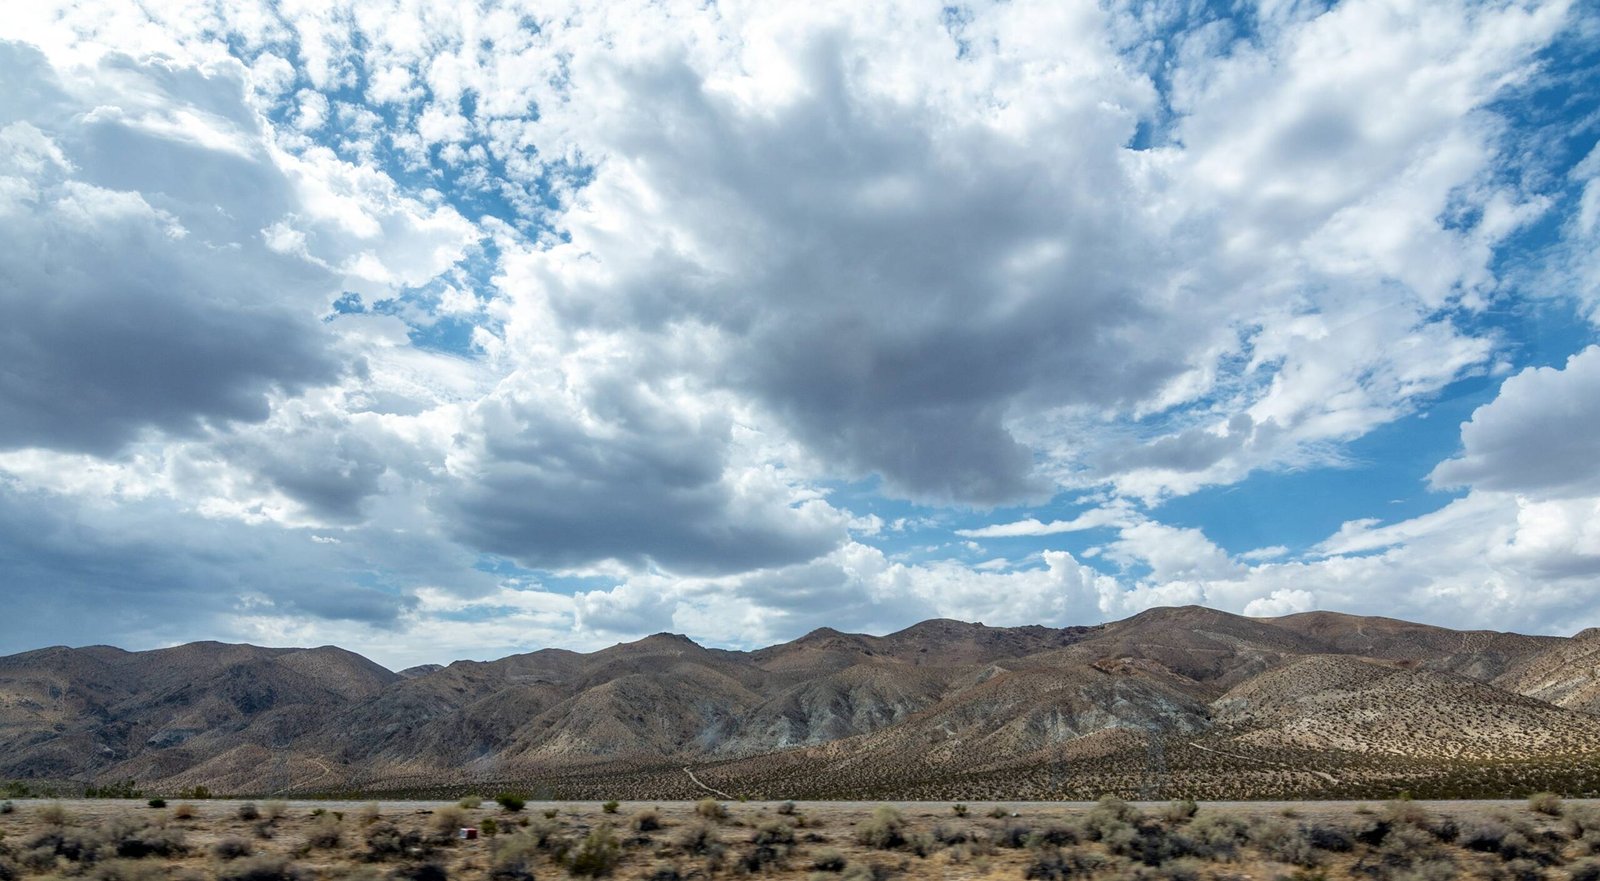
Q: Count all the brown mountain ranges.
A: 1